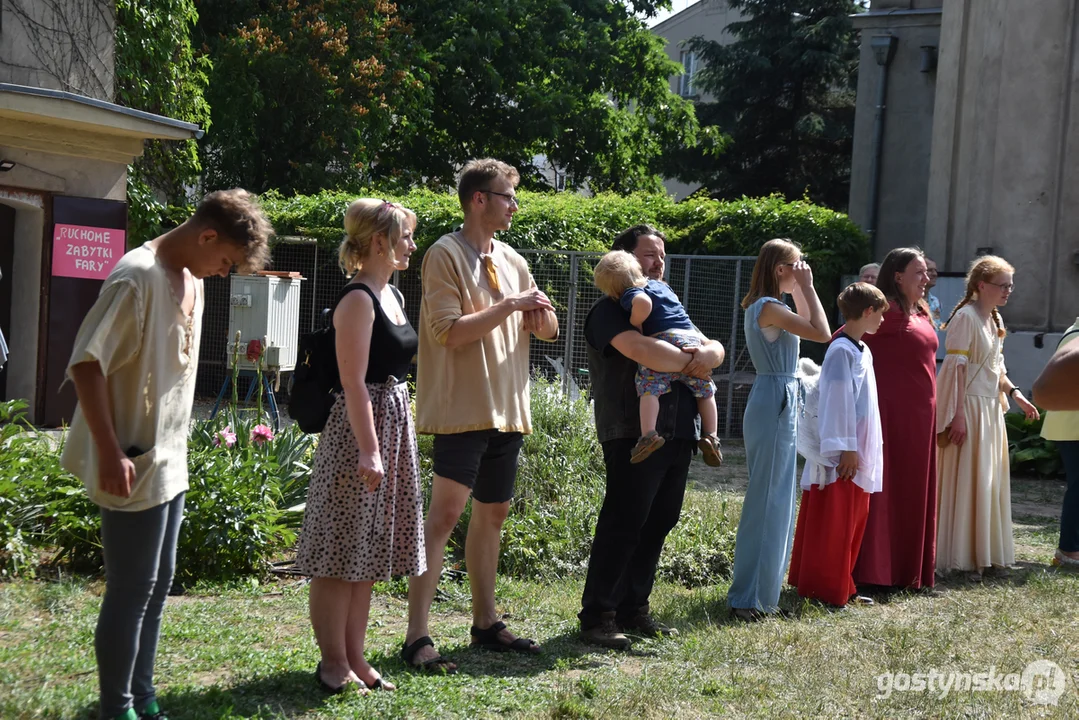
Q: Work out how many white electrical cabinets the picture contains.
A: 1